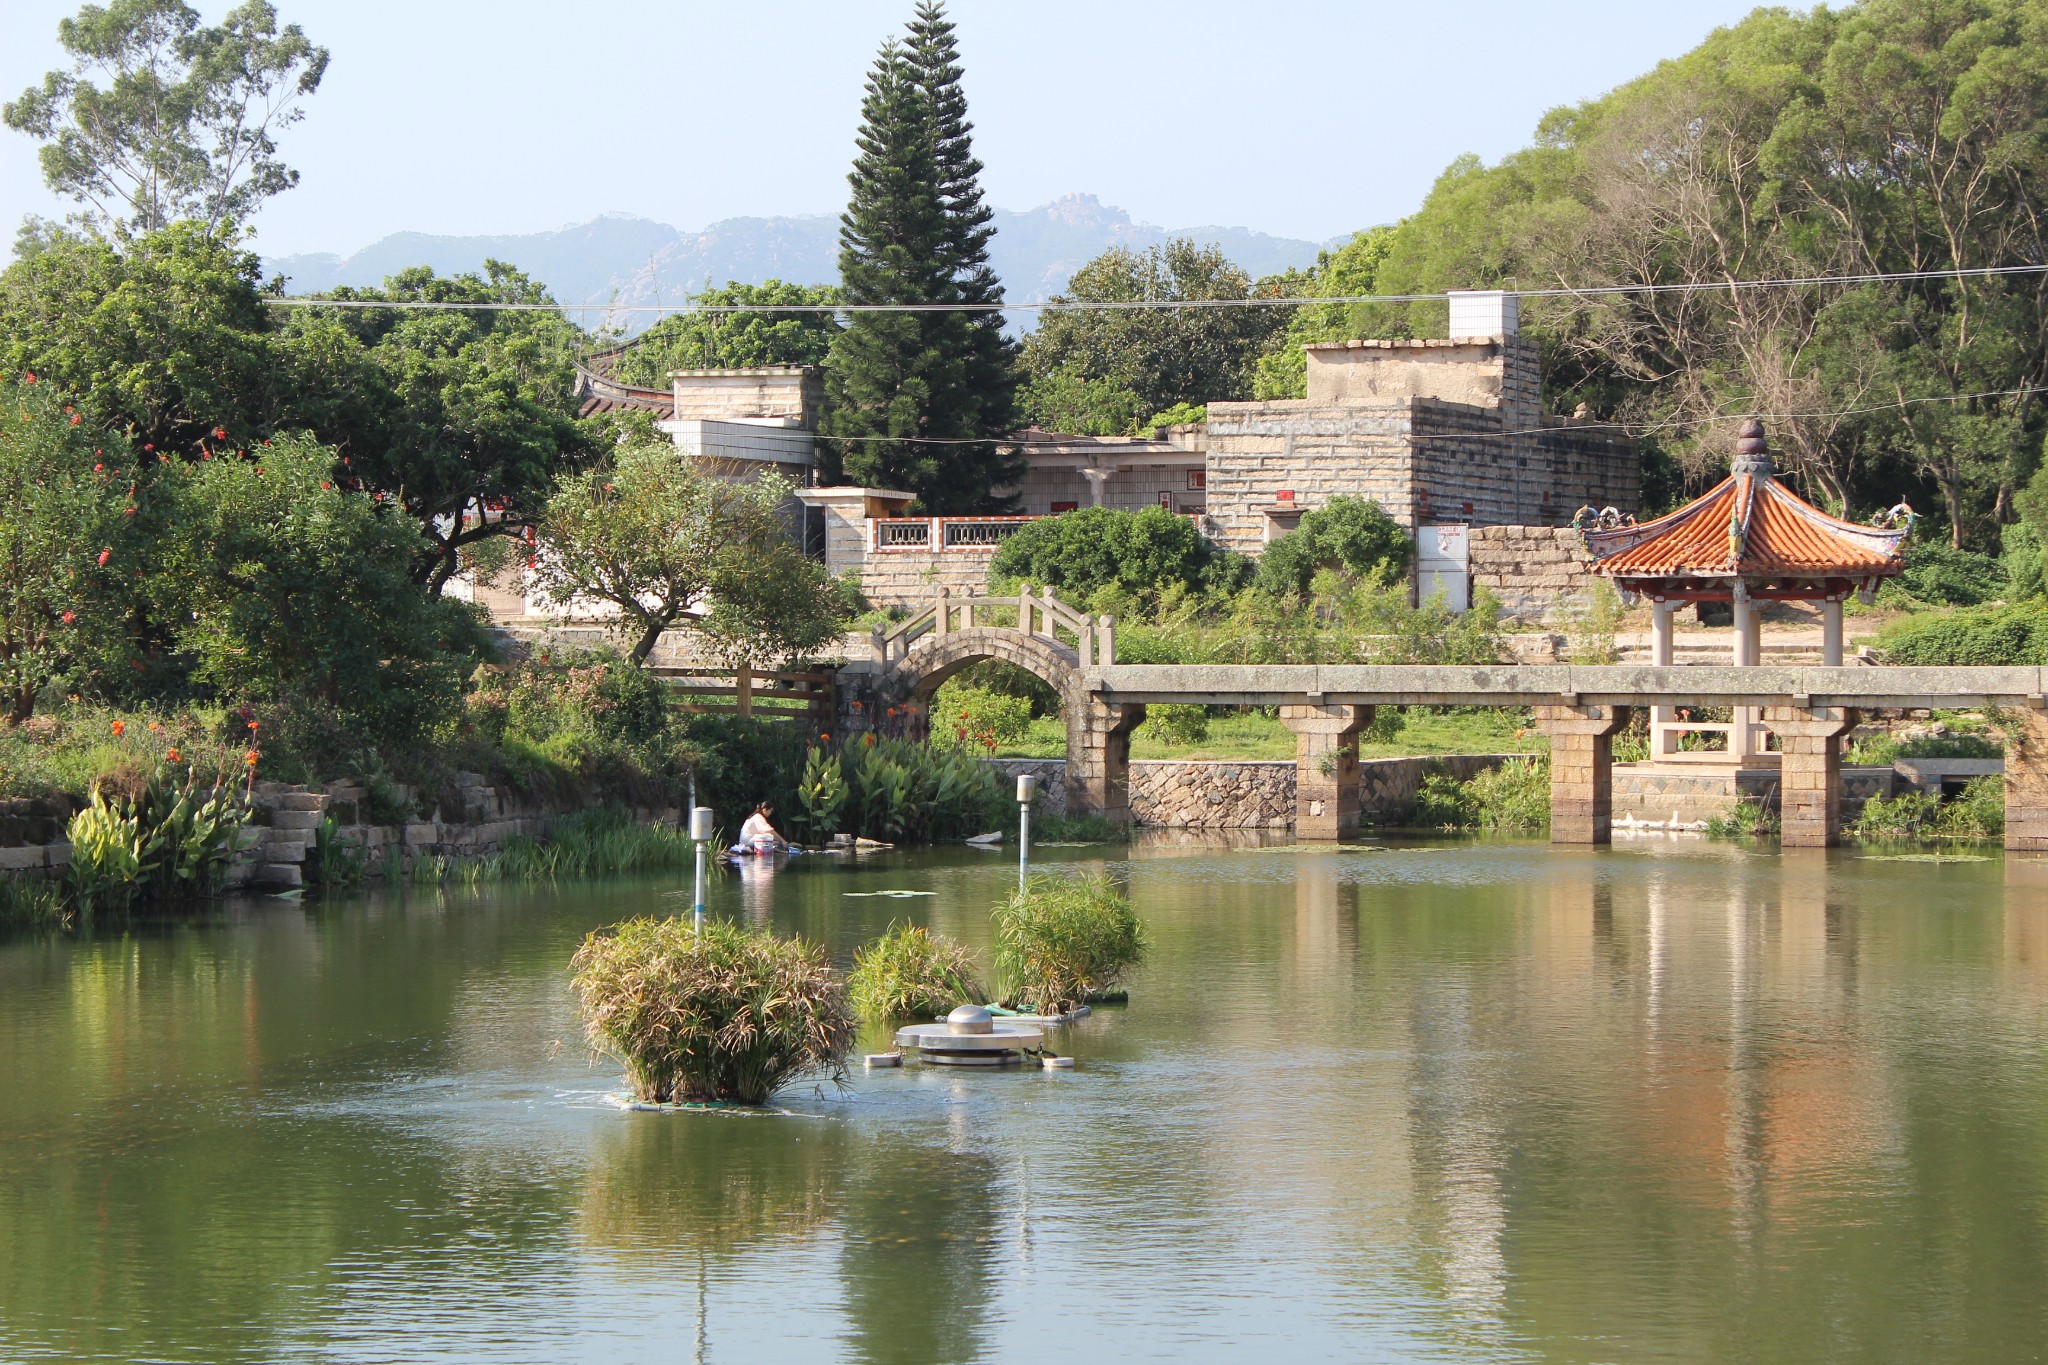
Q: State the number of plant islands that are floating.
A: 3